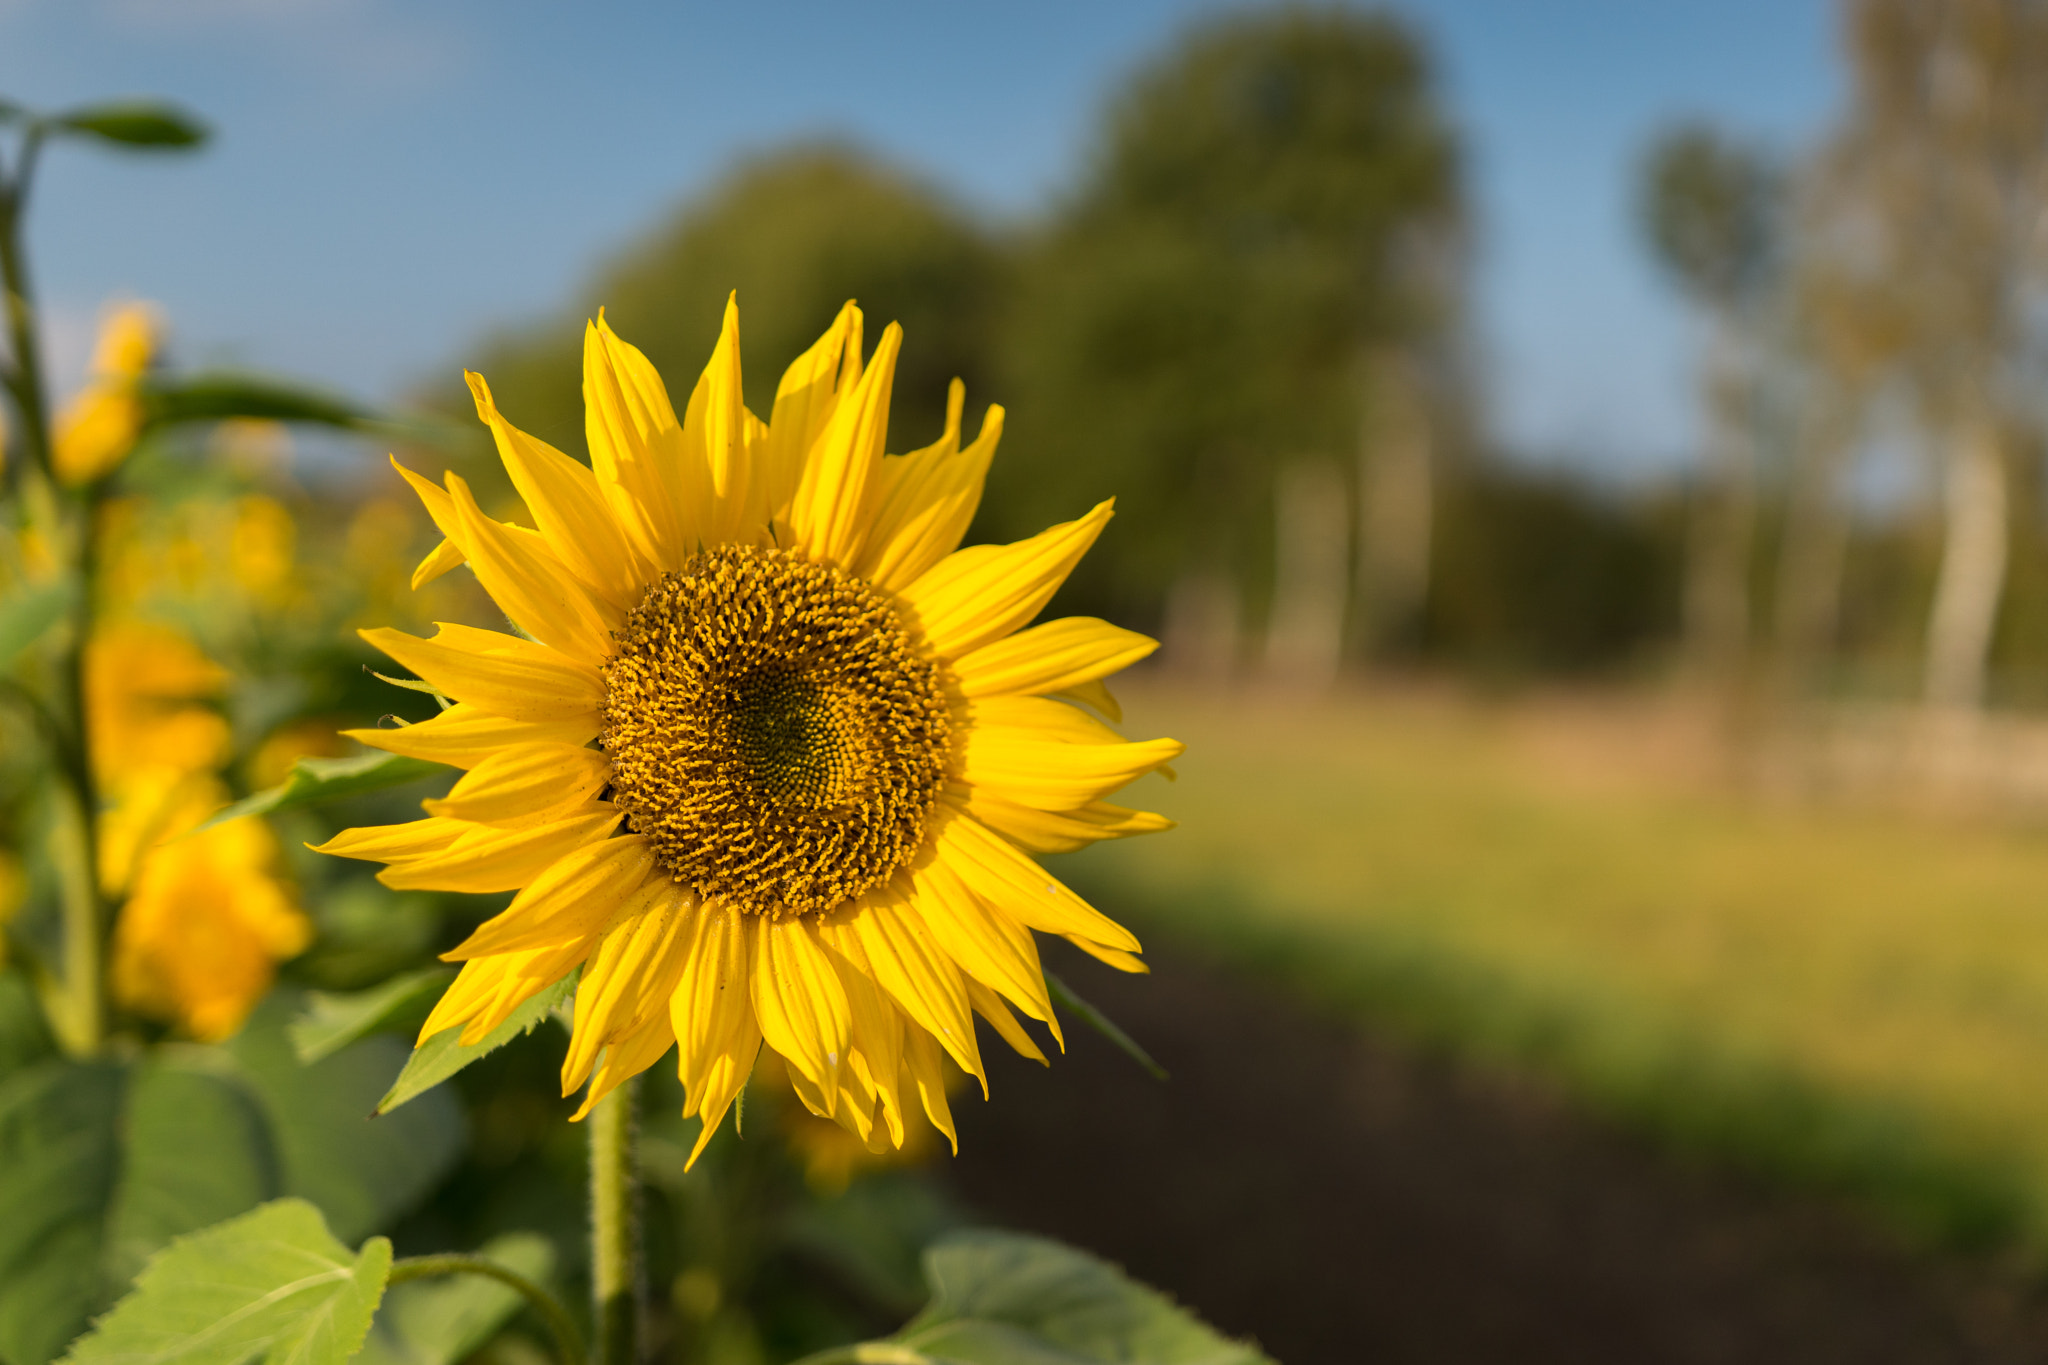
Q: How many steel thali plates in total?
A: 0